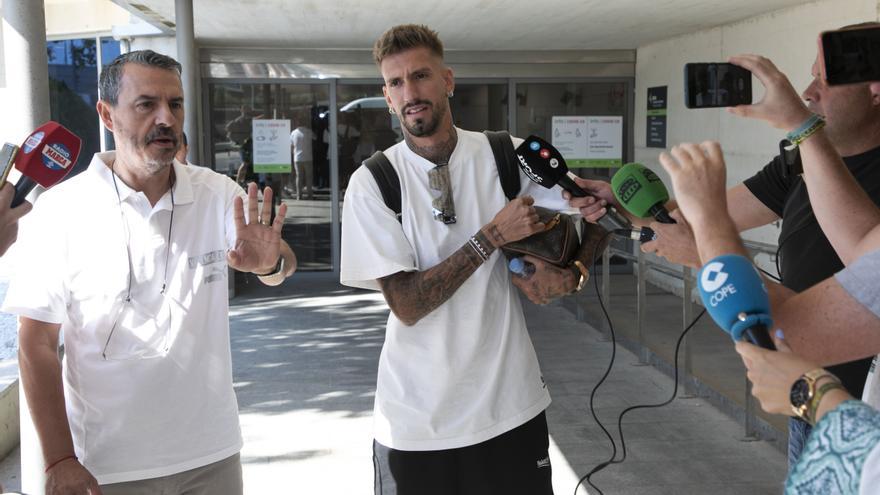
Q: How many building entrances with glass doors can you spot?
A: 1